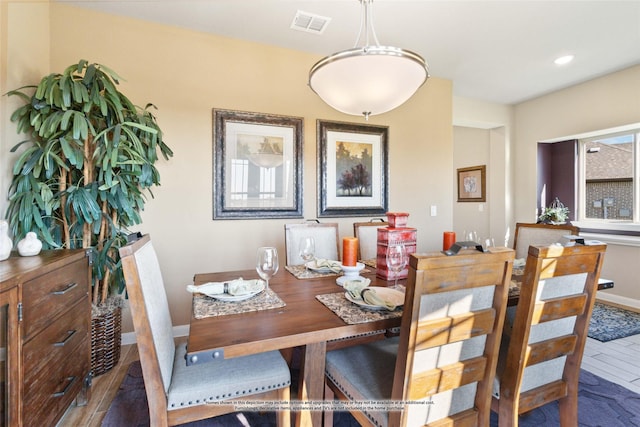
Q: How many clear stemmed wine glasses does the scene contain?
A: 5